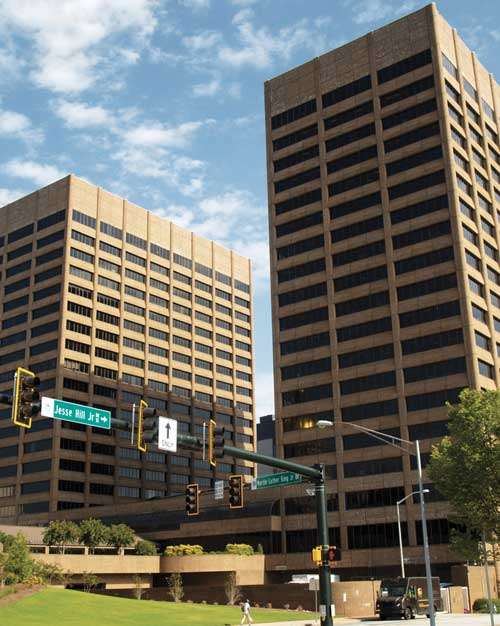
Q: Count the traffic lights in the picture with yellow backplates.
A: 5